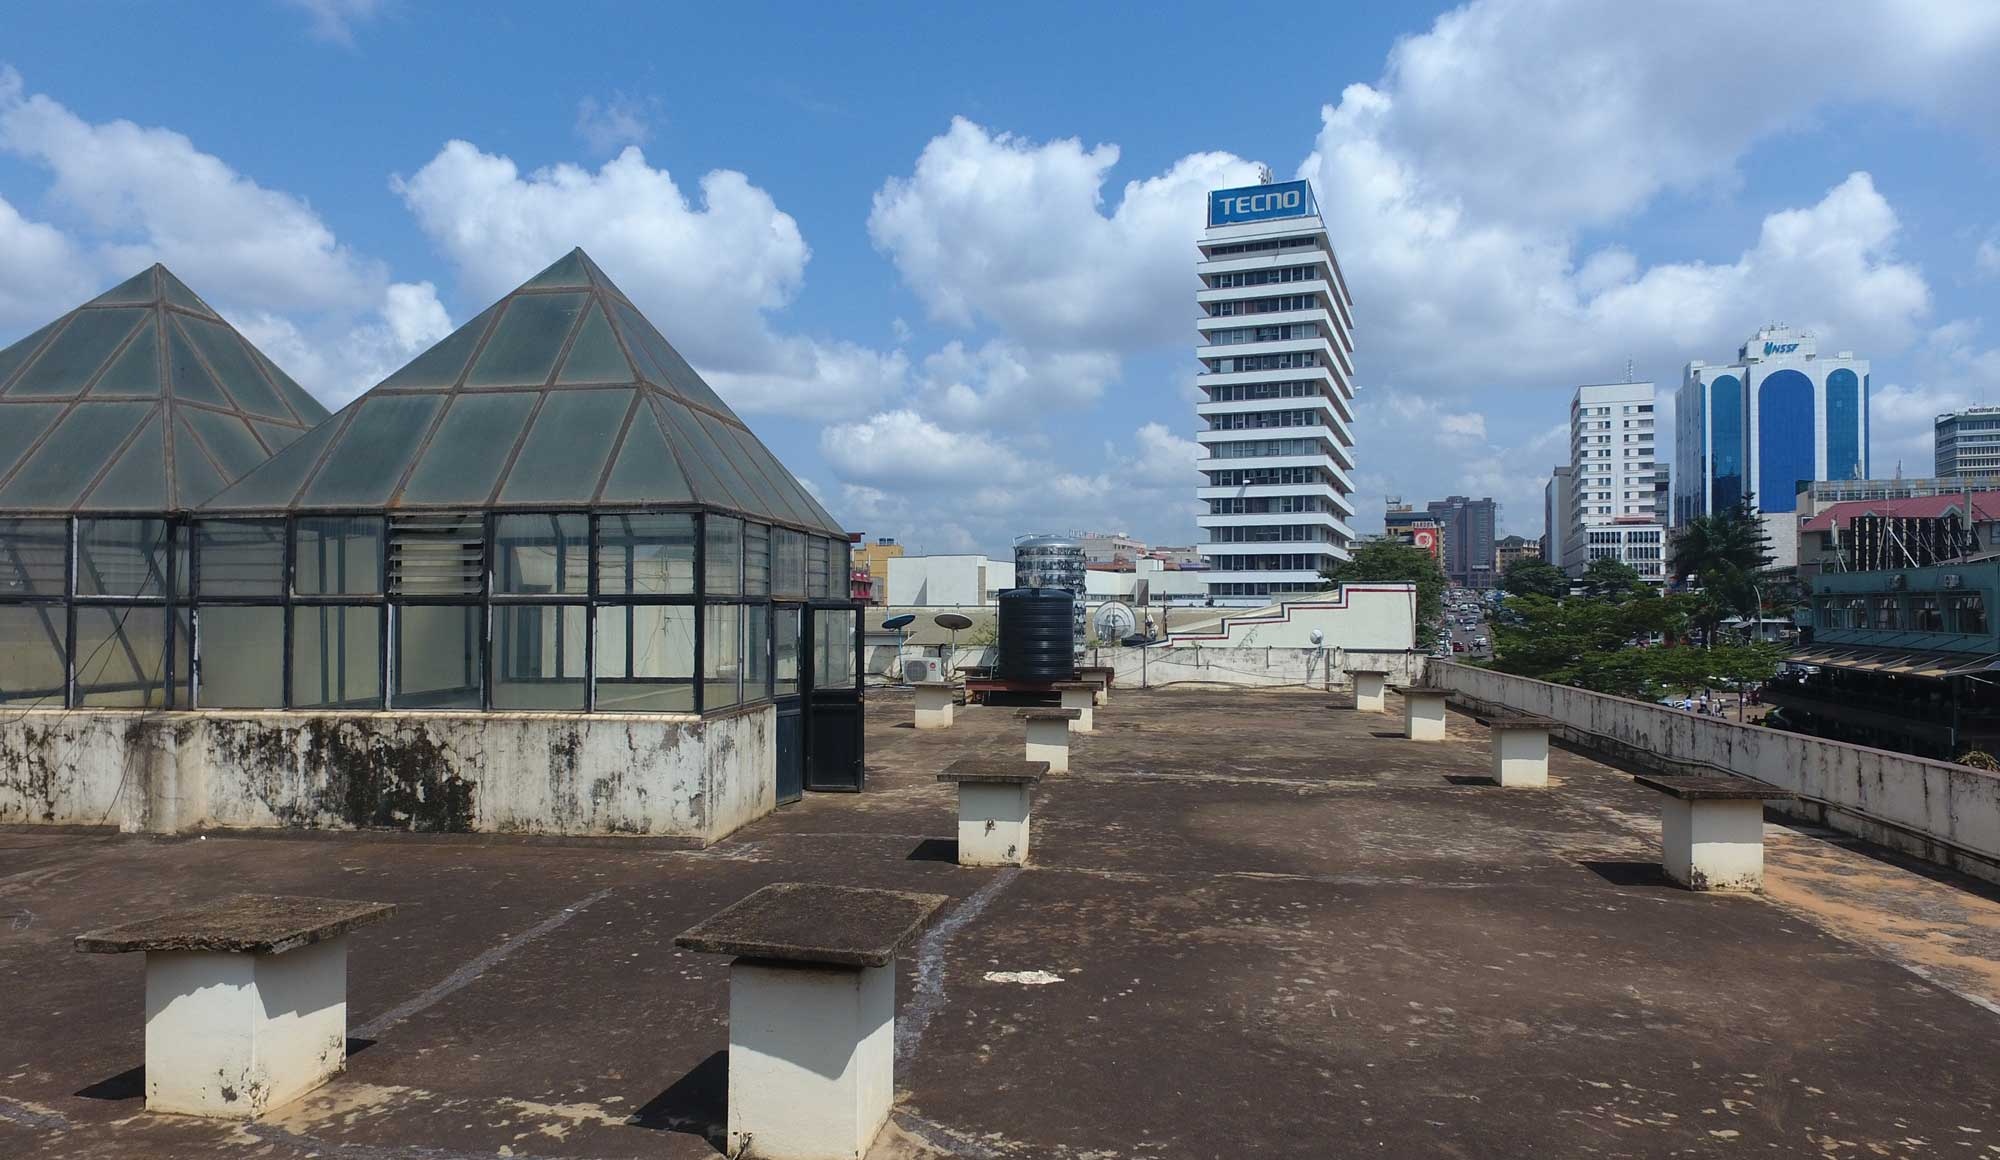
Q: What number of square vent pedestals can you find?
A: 11